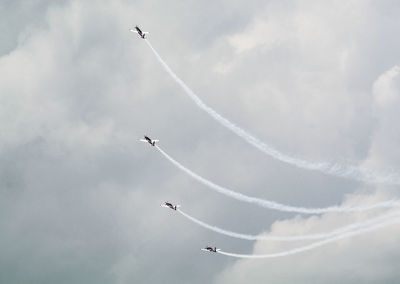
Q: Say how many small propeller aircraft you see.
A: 4